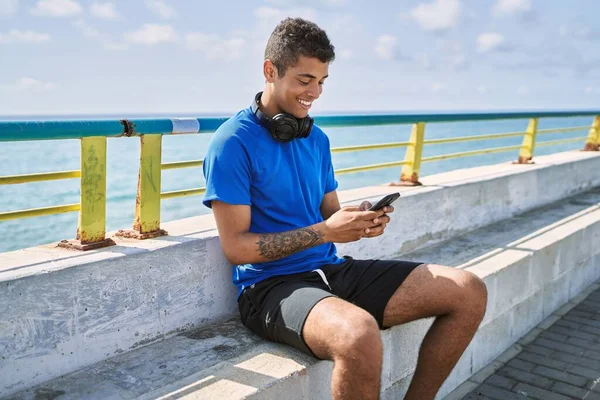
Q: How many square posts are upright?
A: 5